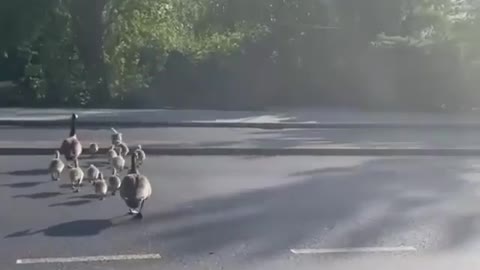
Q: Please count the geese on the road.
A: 13